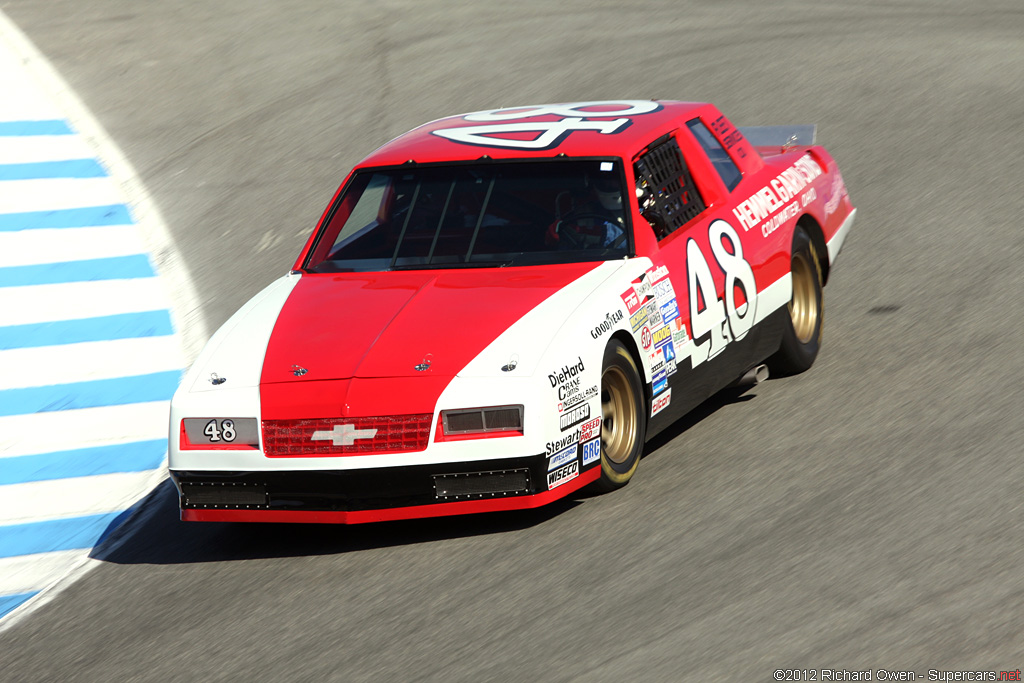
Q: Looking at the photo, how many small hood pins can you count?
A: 4